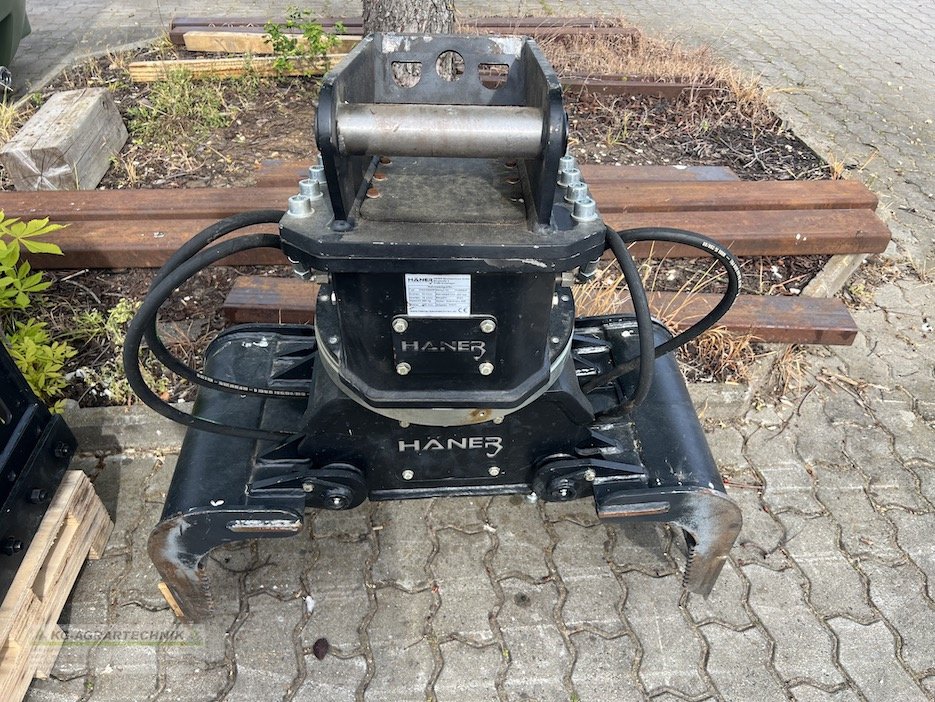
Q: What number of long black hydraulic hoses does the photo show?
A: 4